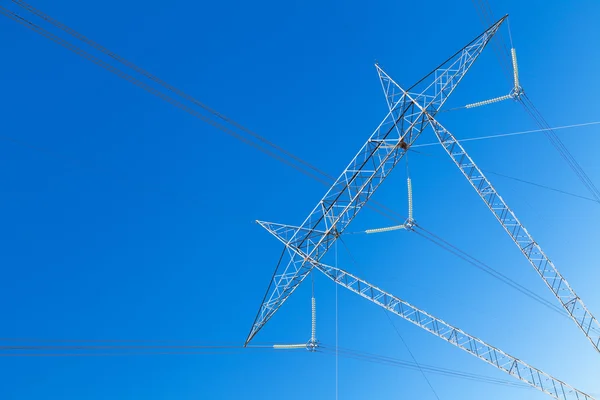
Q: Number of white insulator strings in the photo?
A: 6